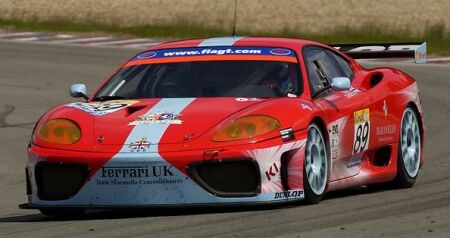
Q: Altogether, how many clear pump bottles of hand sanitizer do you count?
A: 0